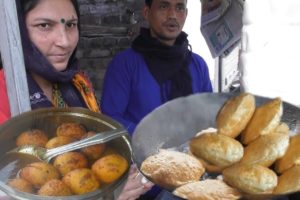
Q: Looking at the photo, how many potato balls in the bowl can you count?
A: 10